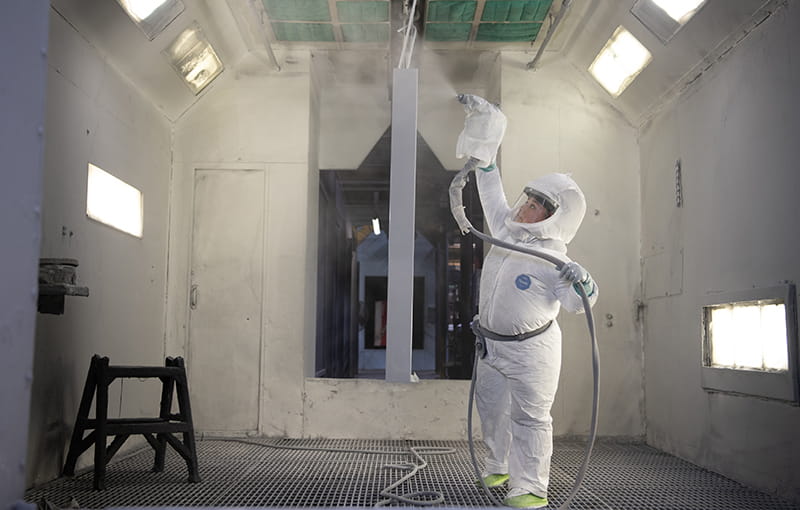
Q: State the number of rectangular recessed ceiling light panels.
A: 4